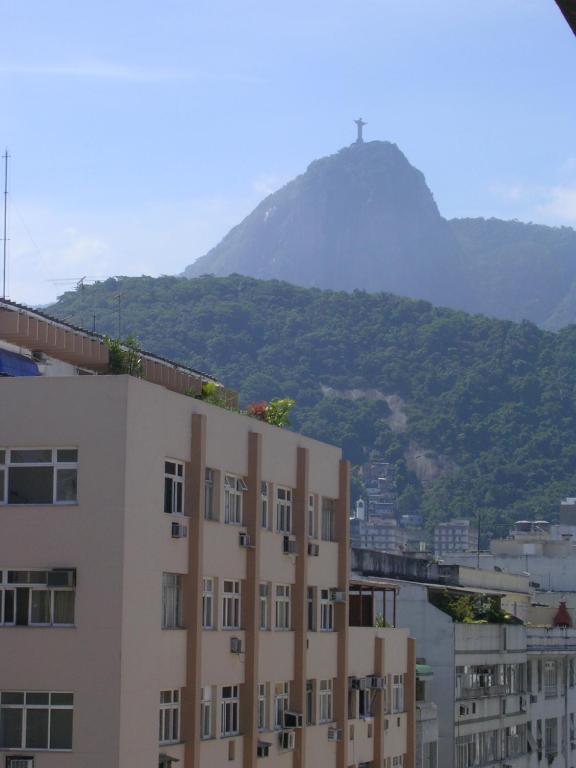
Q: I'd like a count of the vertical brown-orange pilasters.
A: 6